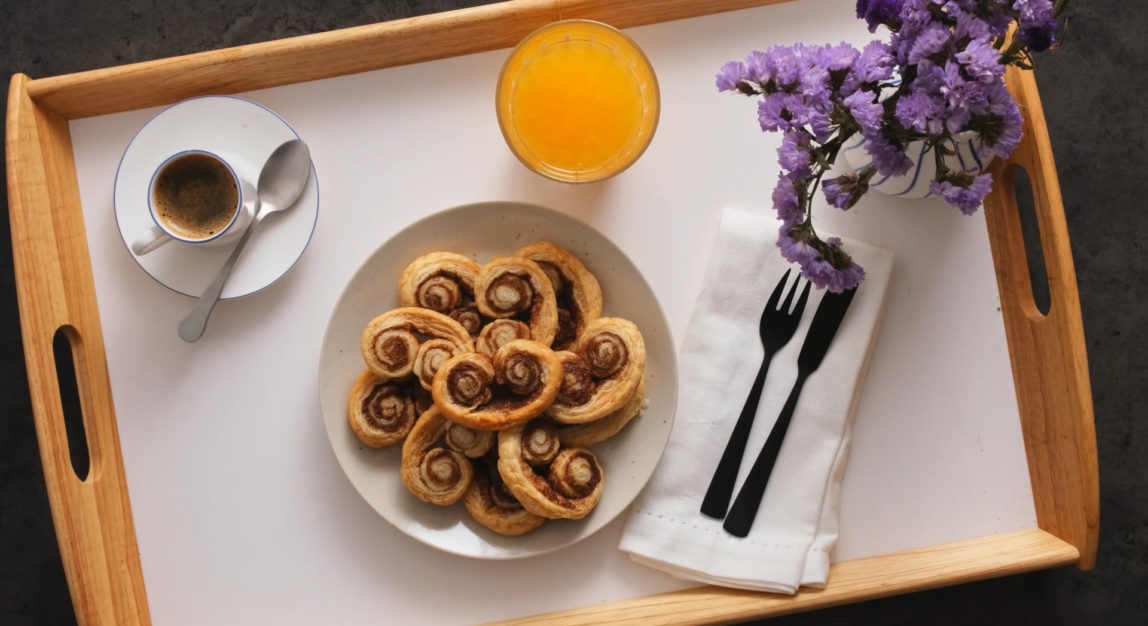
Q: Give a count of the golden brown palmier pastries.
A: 11